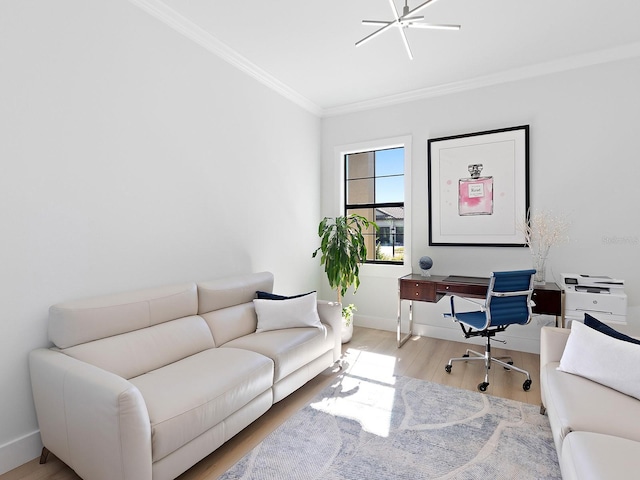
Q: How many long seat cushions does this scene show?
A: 4